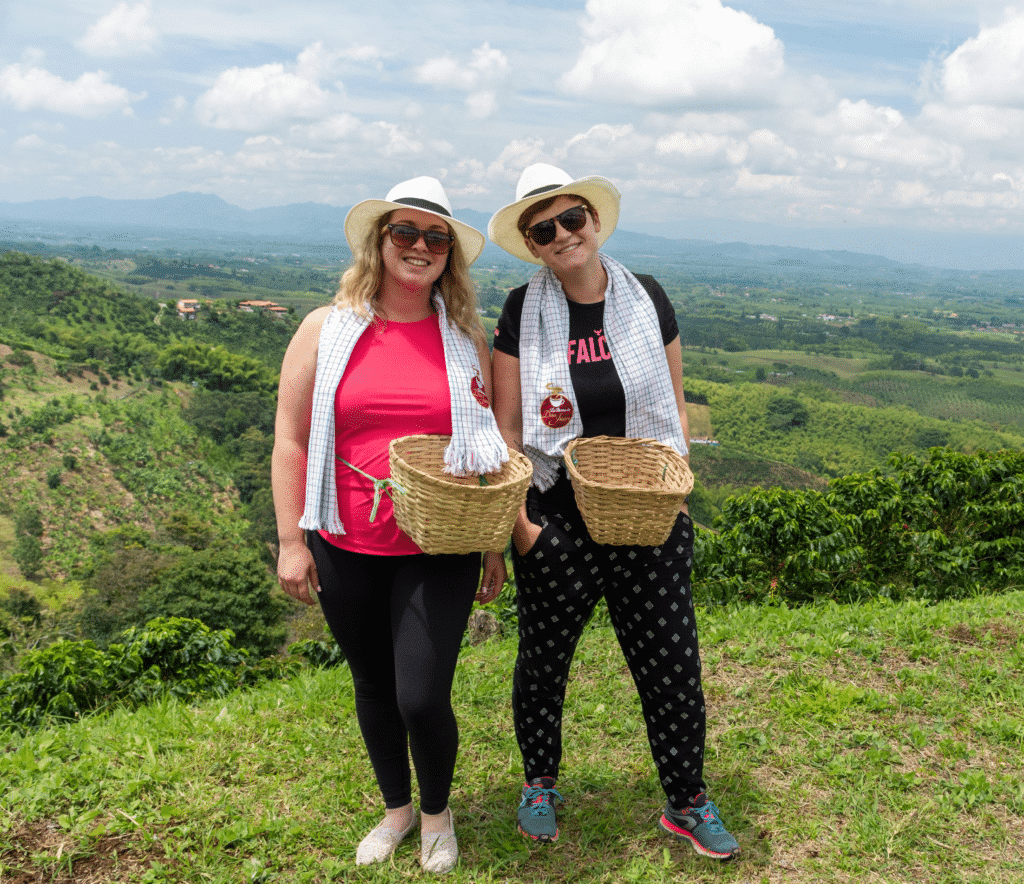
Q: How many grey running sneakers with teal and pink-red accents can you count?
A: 2